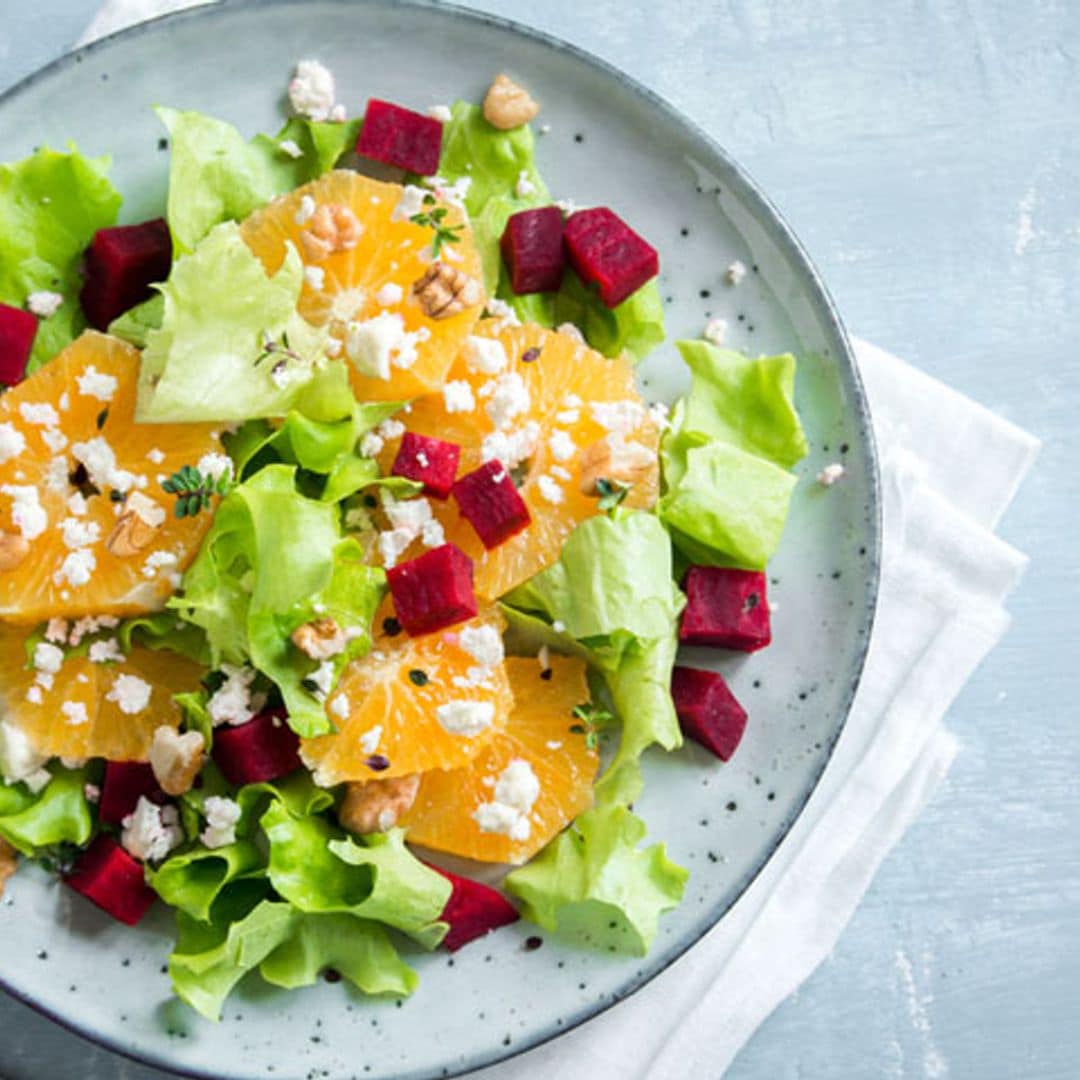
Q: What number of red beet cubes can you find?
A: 14